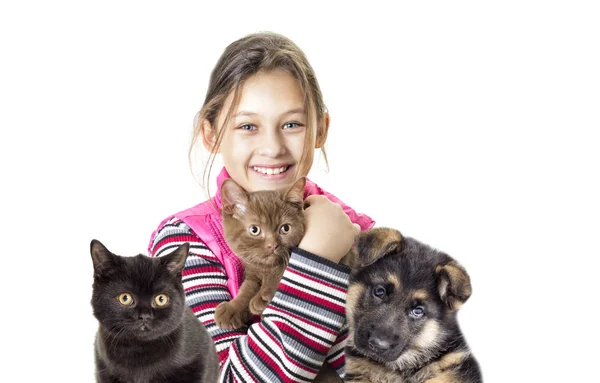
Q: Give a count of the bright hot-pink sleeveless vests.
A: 1